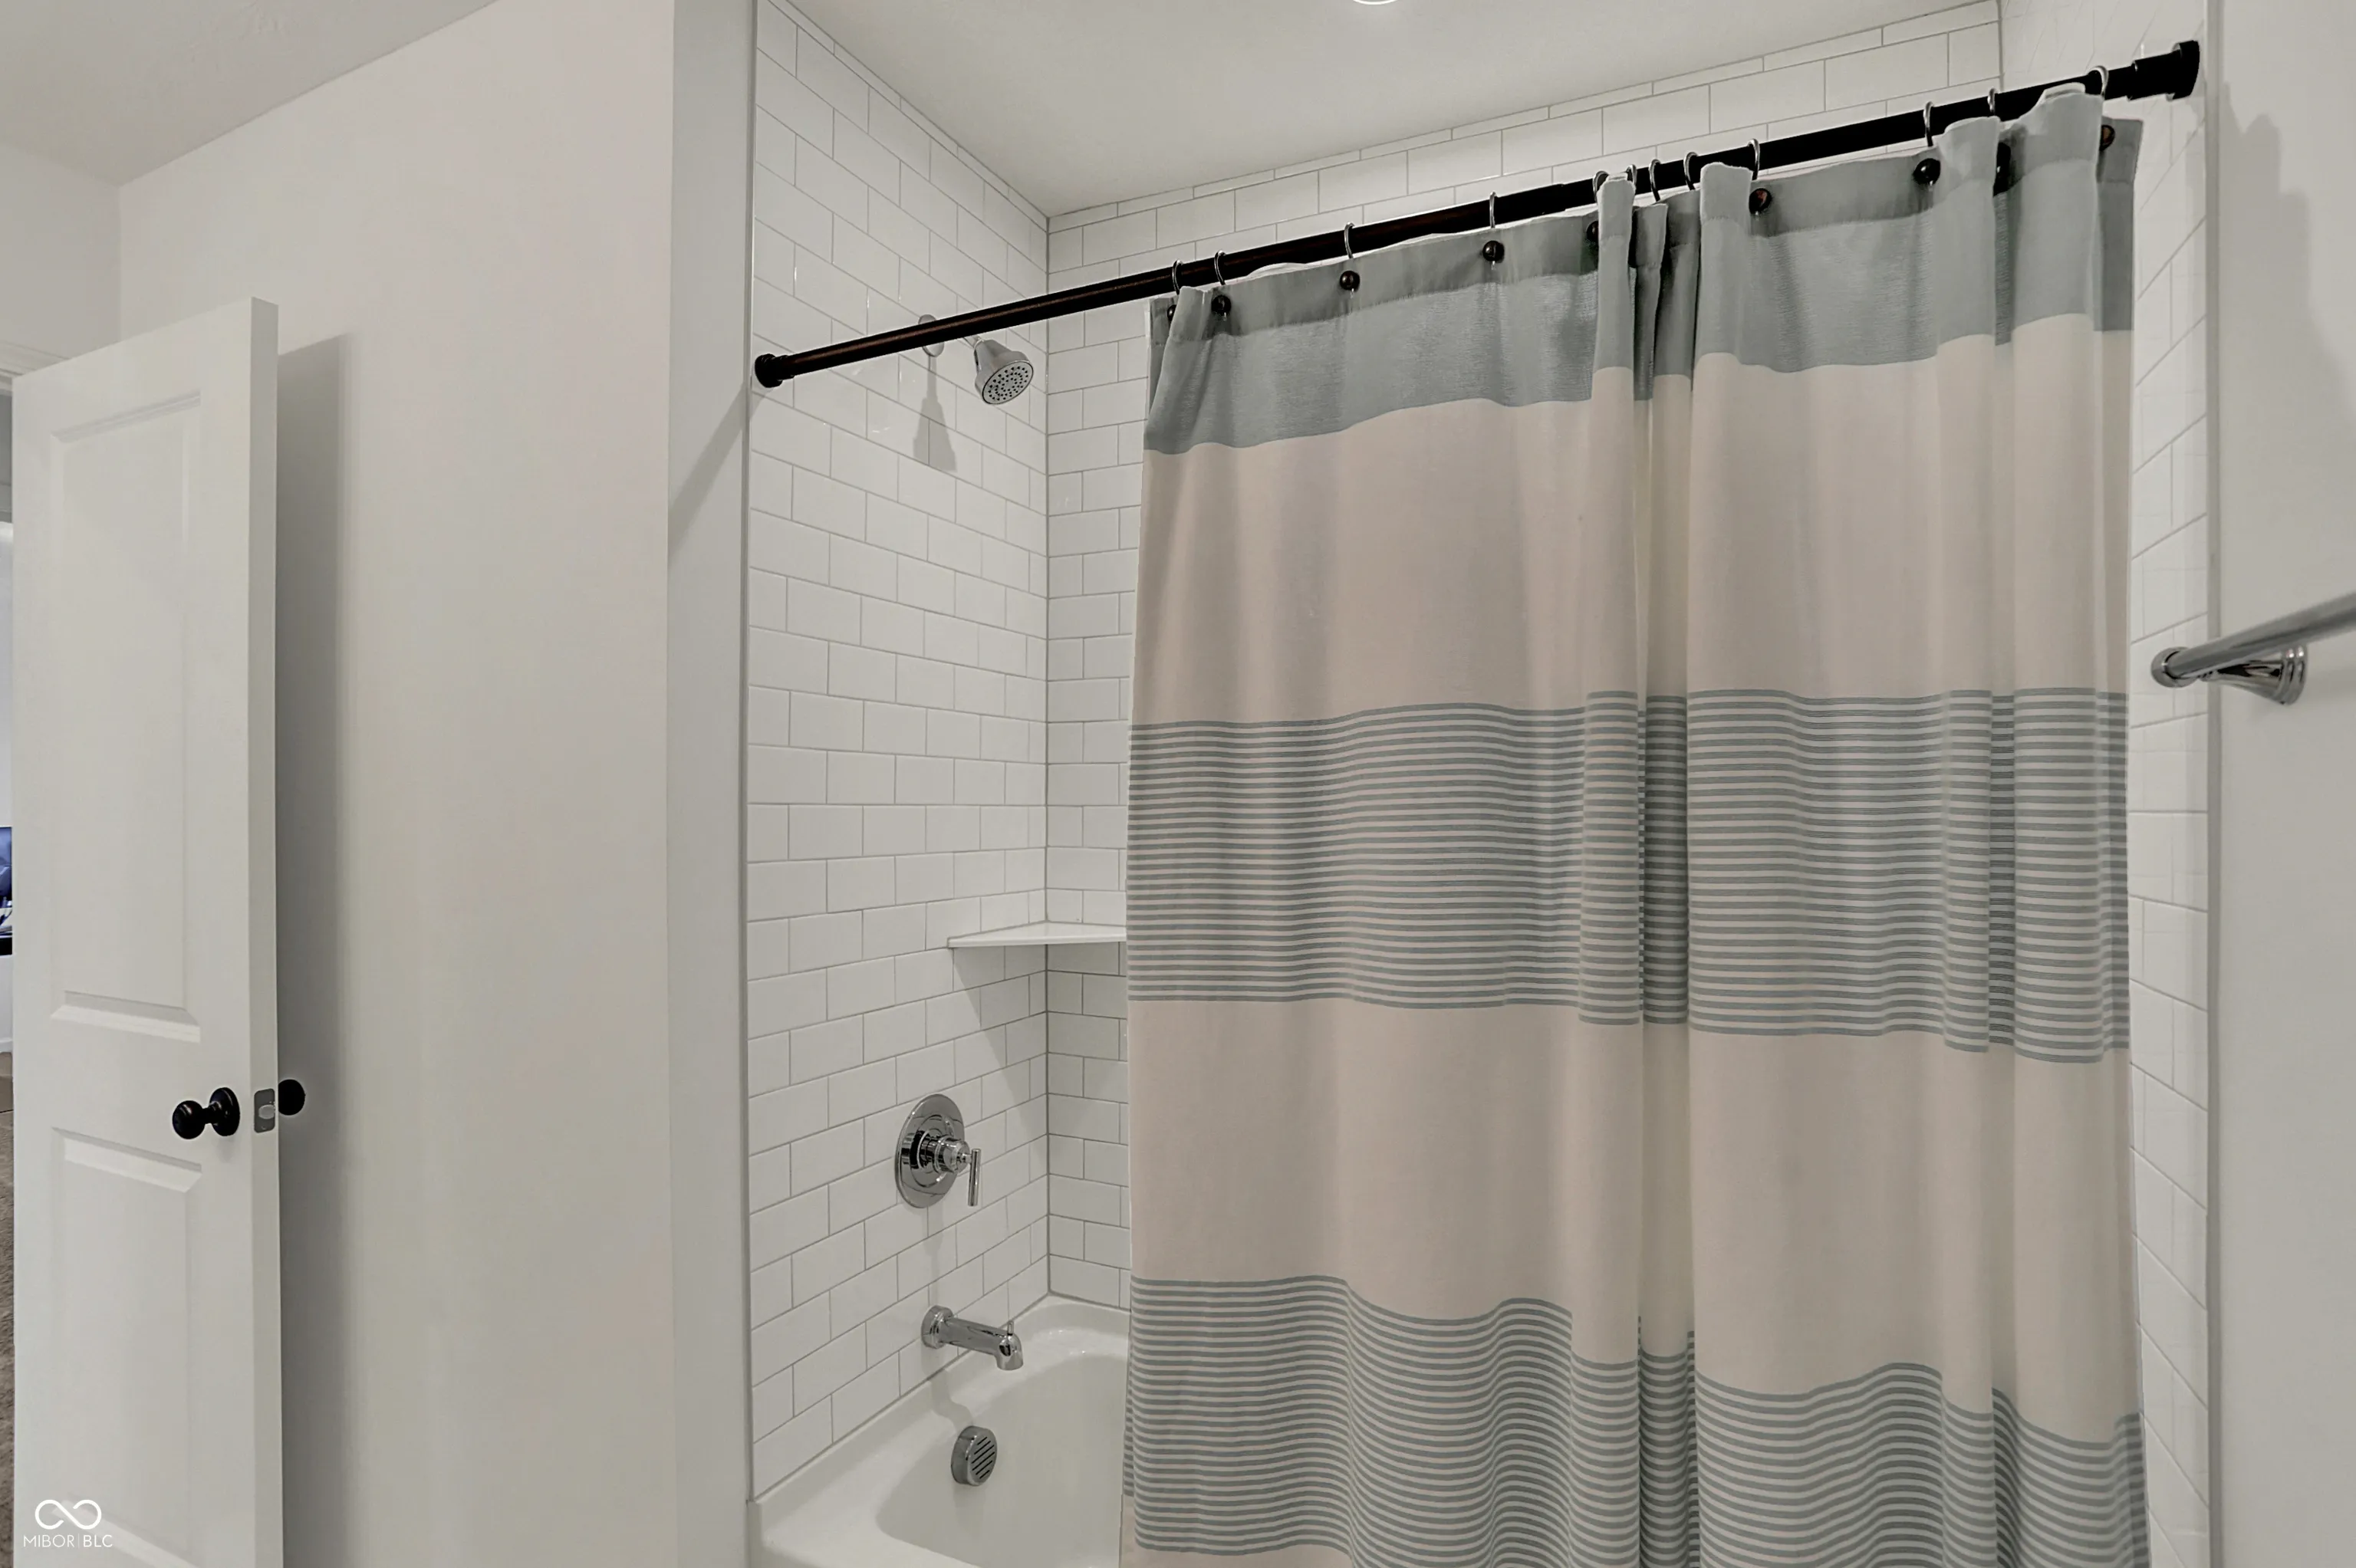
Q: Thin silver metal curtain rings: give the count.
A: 12